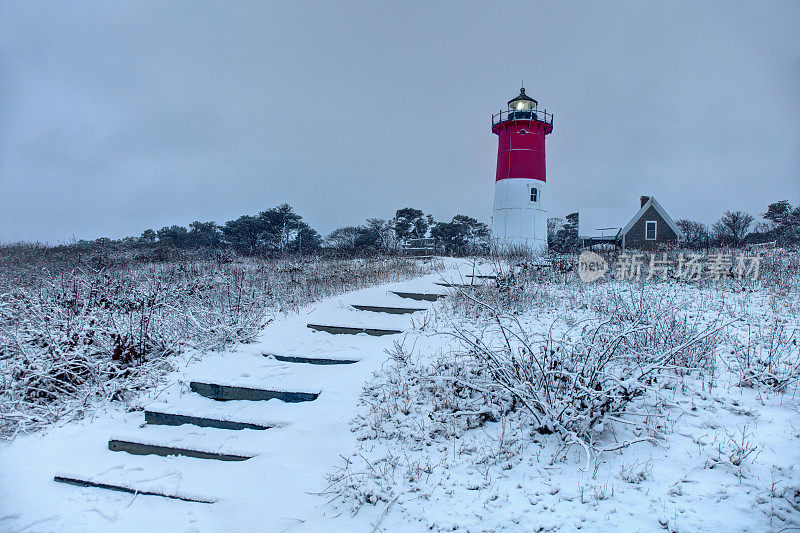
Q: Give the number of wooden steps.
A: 10